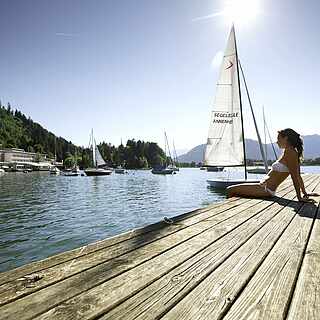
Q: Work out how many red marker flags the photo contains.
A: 0